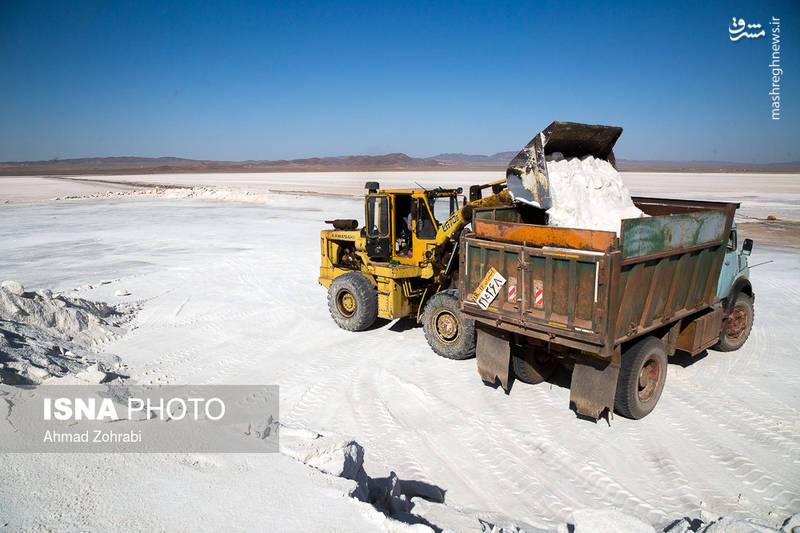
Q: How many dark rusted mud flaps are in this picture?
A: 2